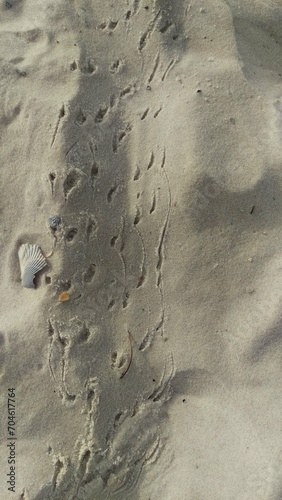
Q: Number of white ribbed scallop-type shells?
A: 1